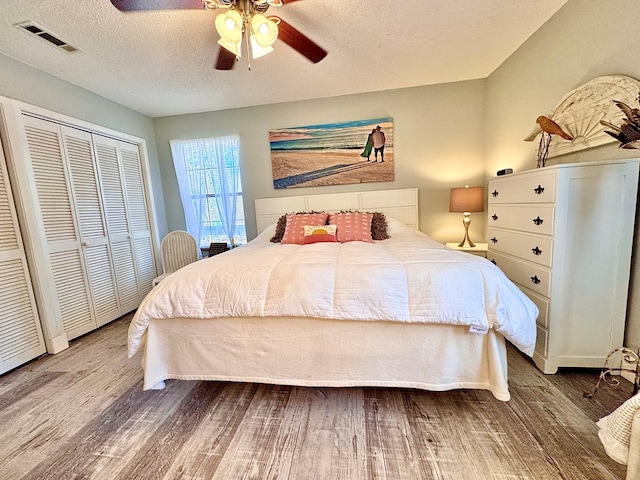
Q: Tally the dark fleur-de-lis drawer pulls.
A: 8